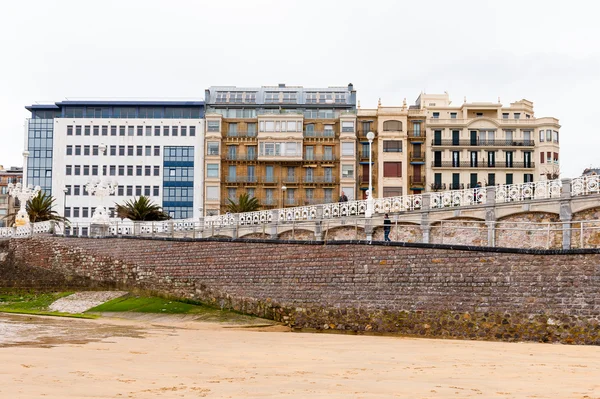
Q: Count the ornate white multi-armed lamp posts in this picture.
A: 2